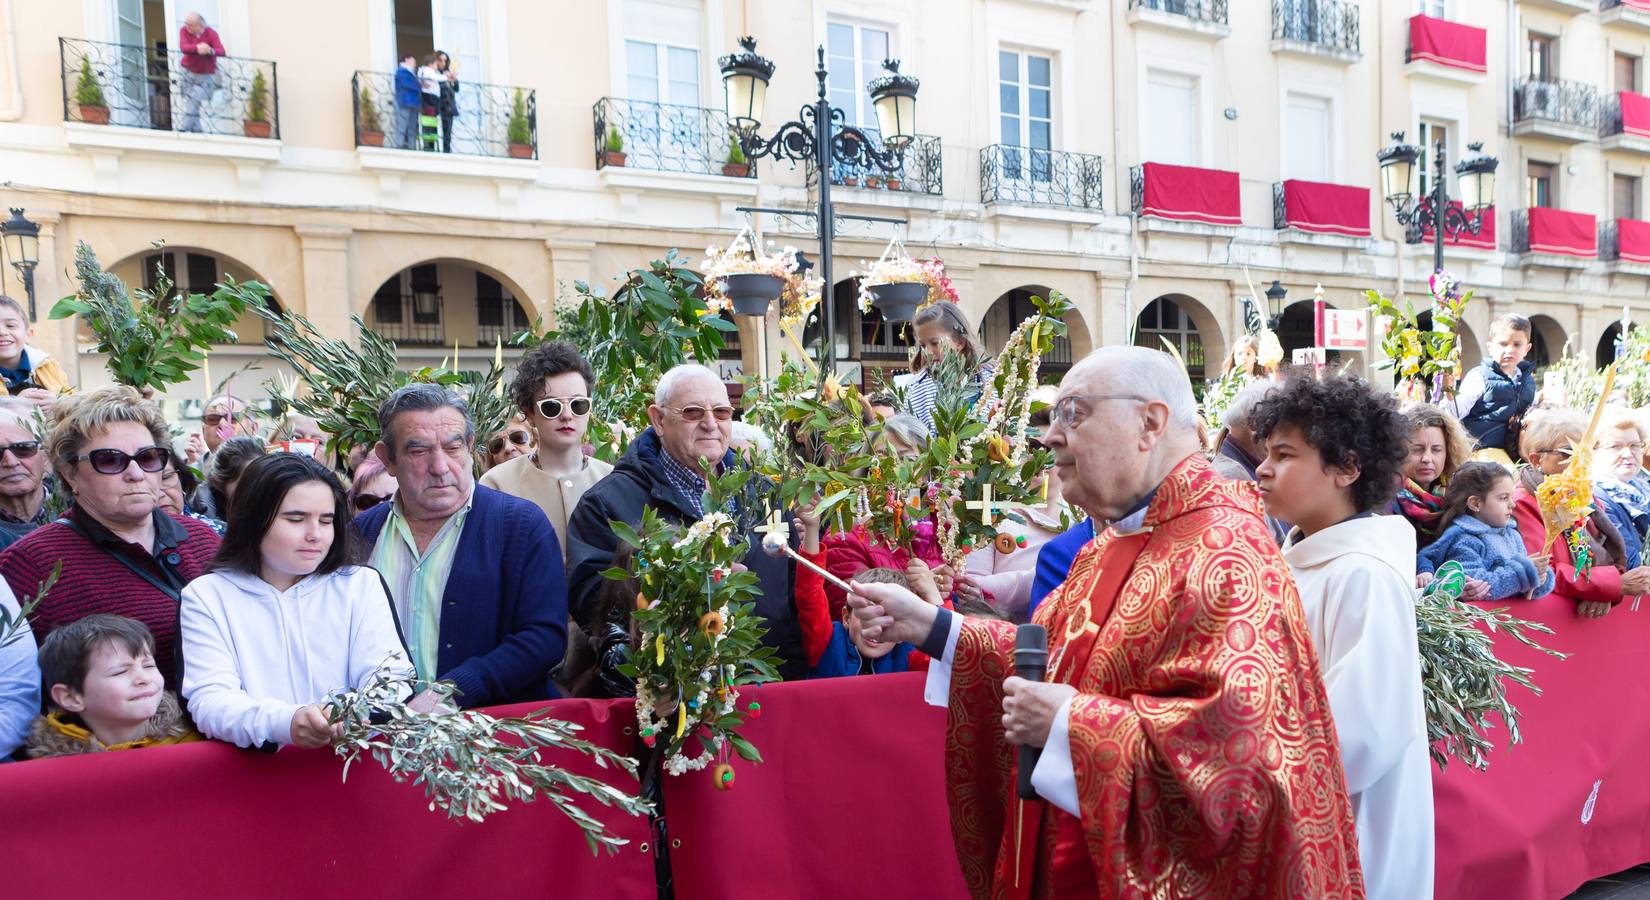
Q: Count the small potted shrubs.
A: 6